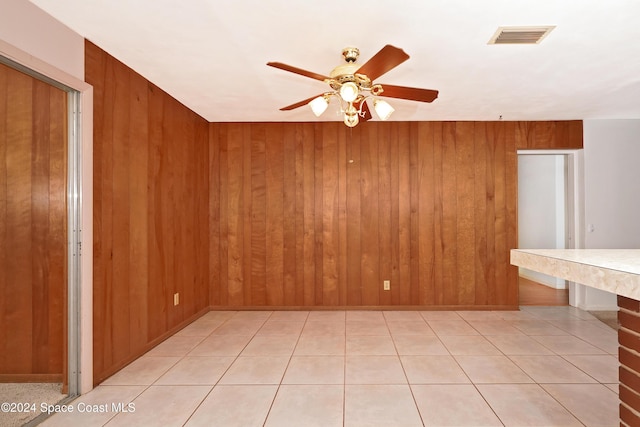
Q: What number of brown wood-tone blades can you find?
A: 5